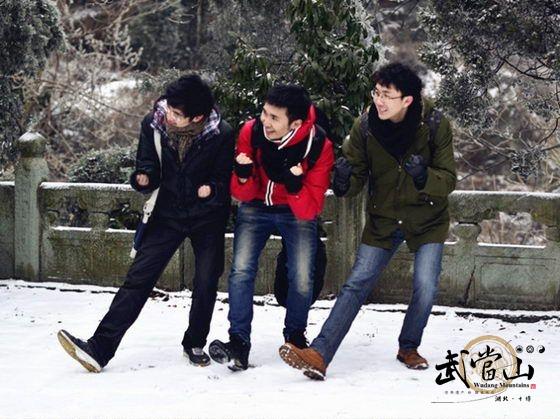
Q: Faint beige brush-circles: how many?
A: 1